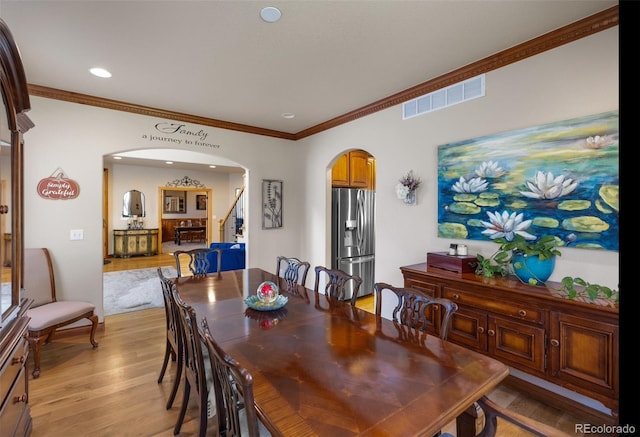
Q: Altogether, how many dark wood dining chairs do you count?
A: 8